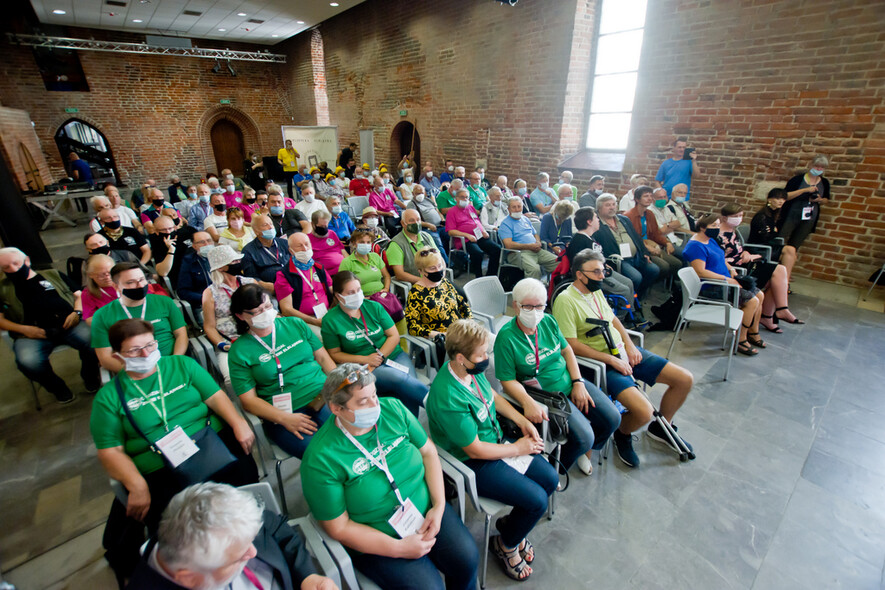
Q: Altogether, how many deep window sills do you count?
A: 1